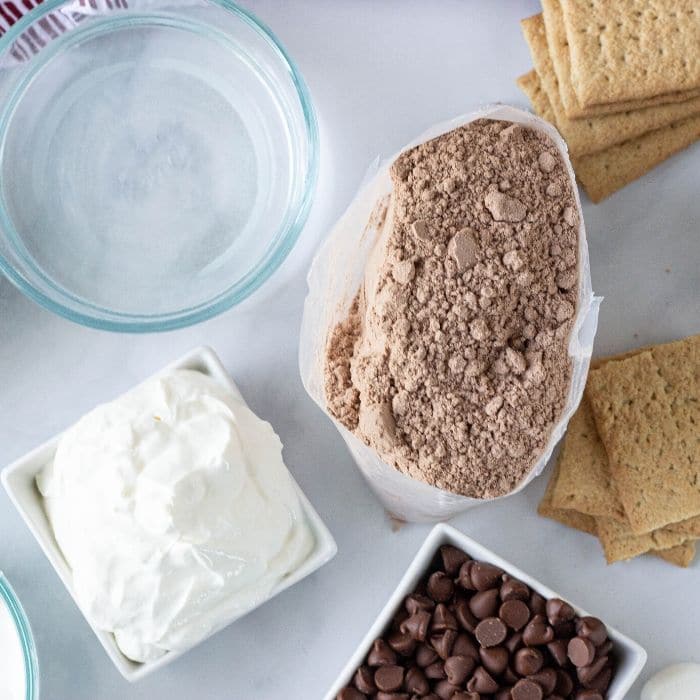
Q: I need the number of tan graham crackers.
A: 8